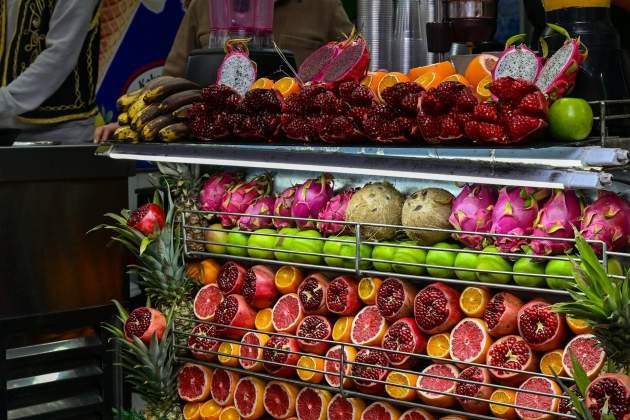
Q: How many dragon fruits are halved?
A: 5